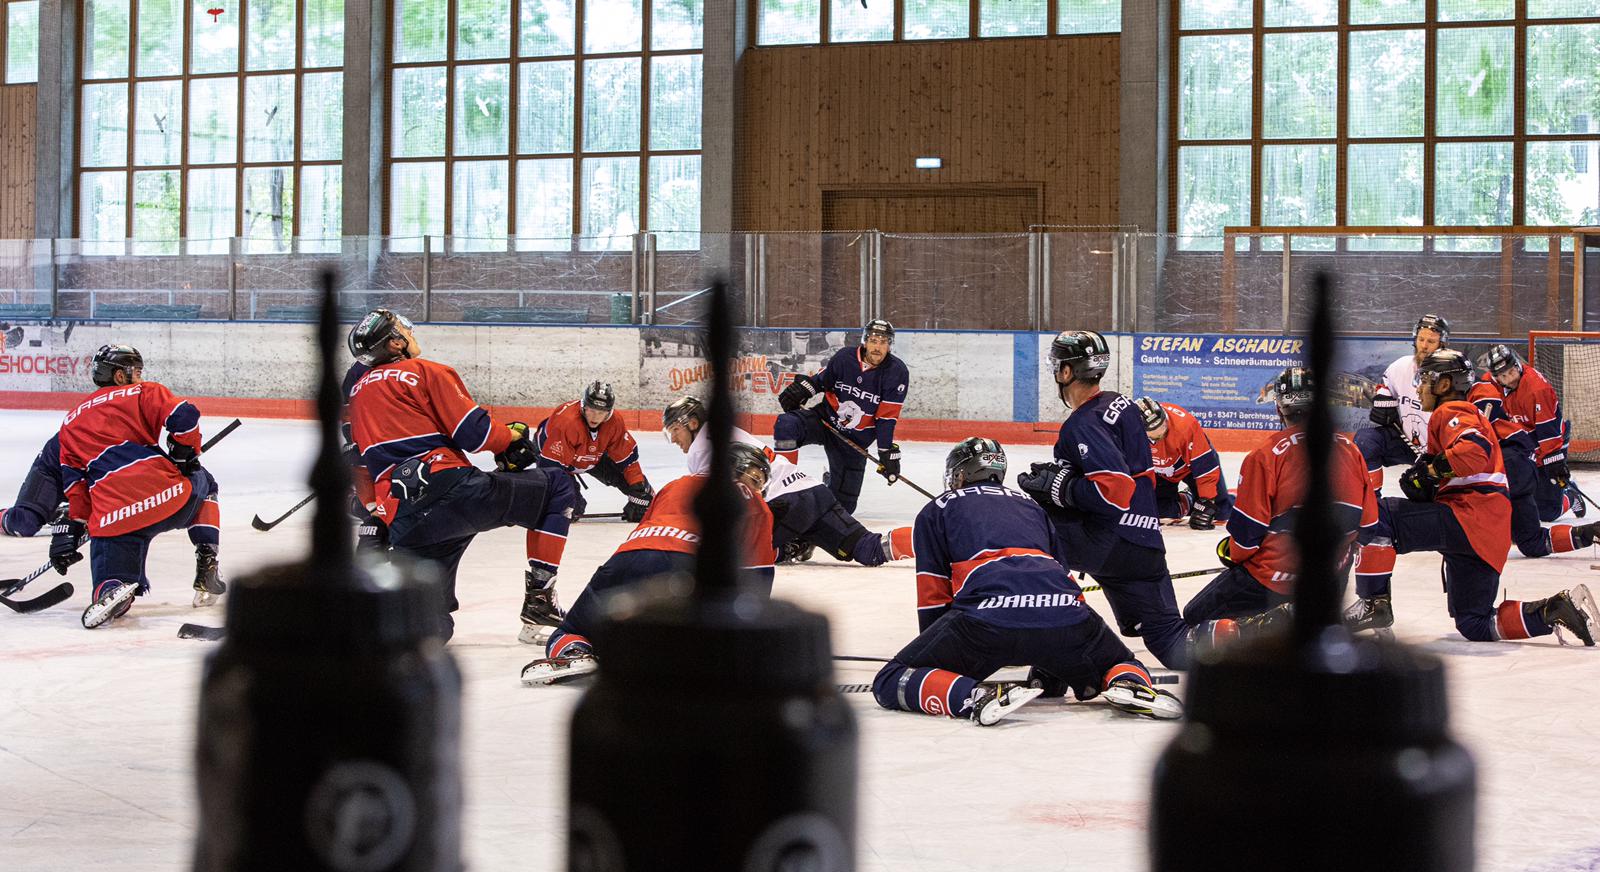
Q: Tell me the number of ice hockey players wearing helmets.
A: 13